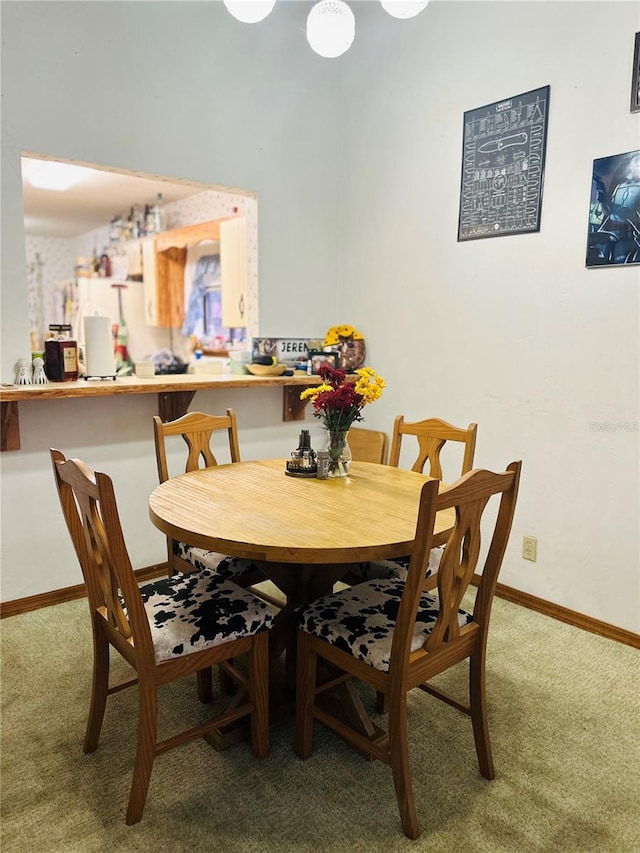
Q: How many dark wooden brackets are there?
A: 3